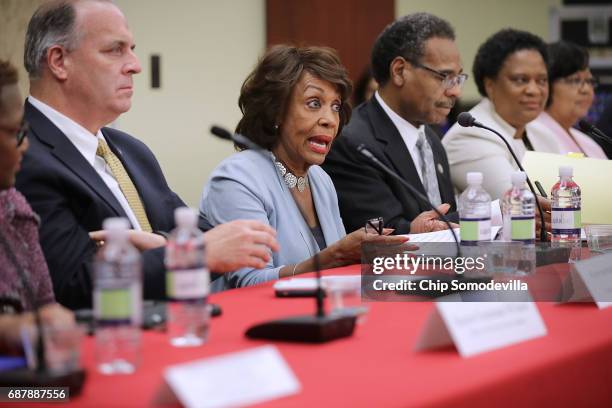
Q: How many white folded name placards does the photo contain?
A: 3